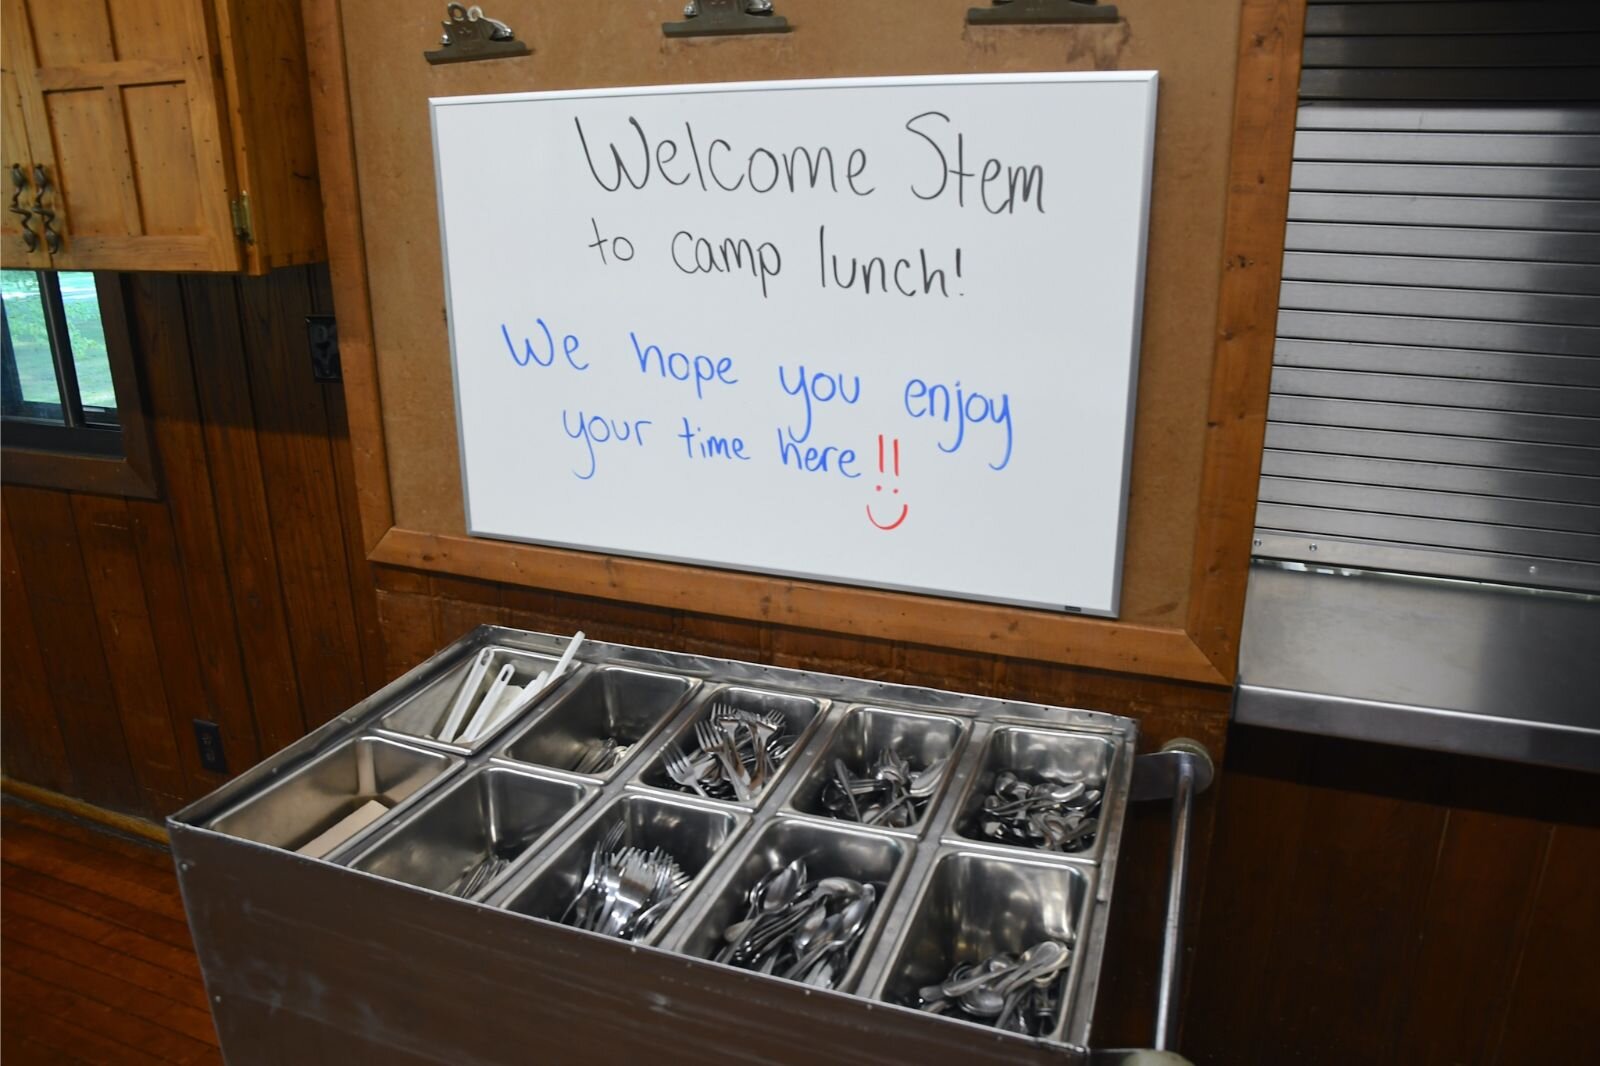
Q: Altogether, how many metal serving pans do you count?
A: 10